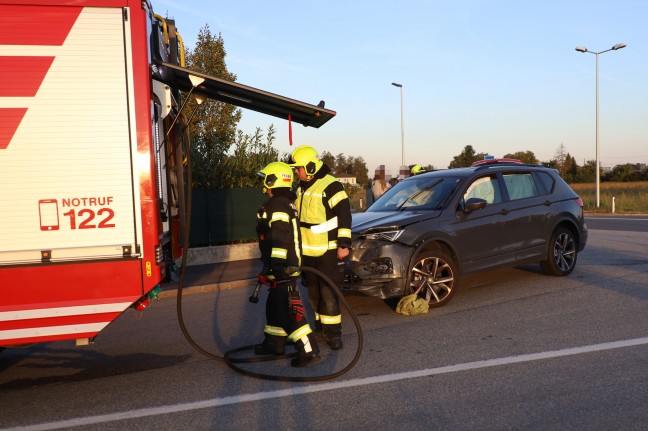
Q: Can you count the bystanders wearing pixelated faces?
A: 2